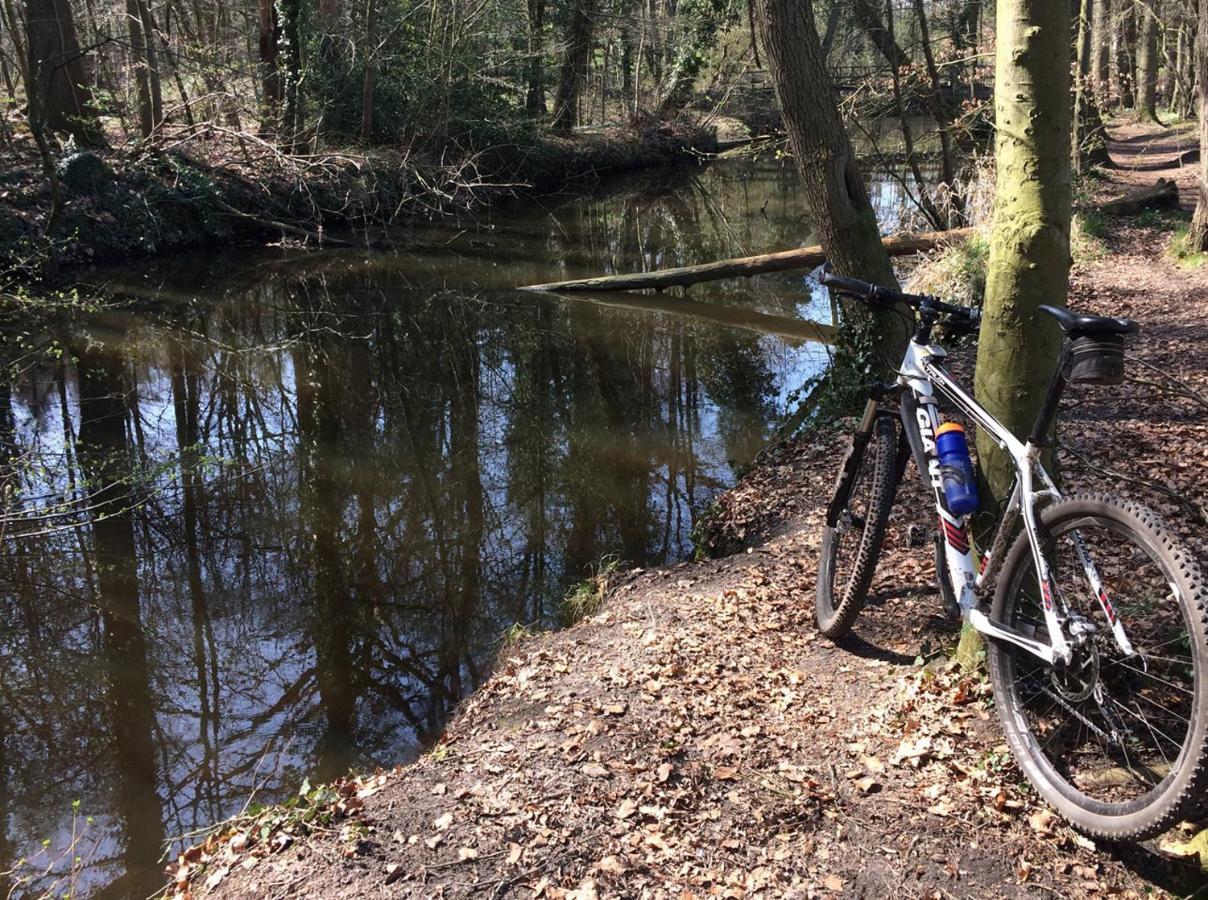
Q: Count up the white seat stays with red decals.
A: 2